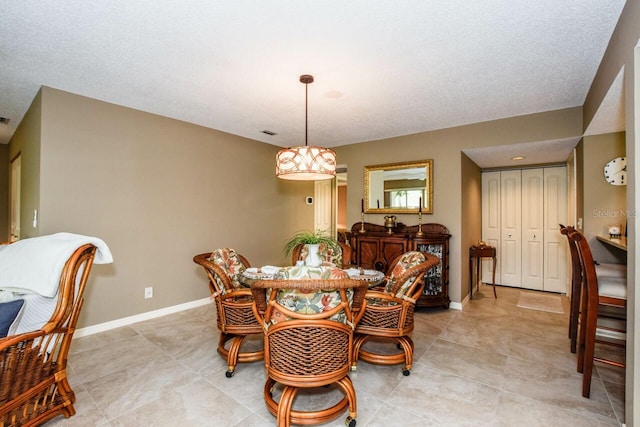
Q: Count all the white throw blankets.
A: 1